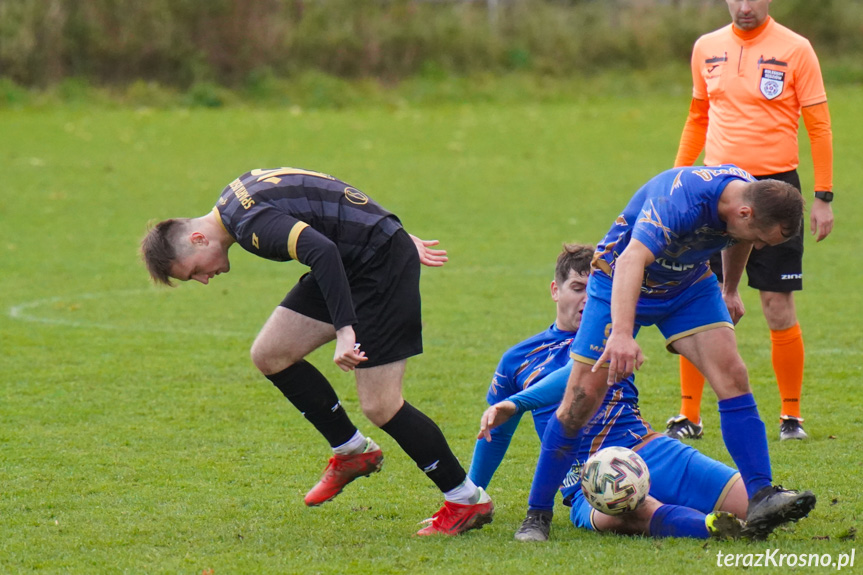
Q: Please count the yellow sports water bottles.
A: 0